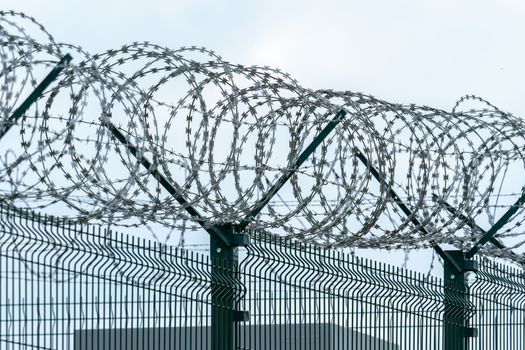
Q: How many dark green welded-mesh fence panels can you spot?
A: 3